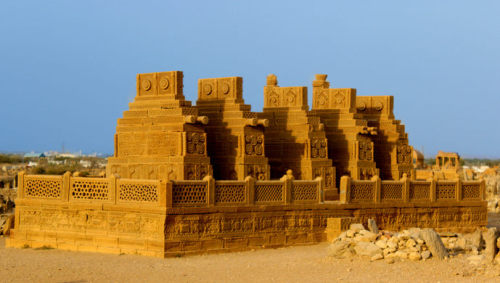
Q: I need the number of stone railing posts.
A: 14